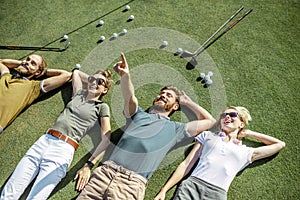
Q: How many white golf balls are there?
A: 14